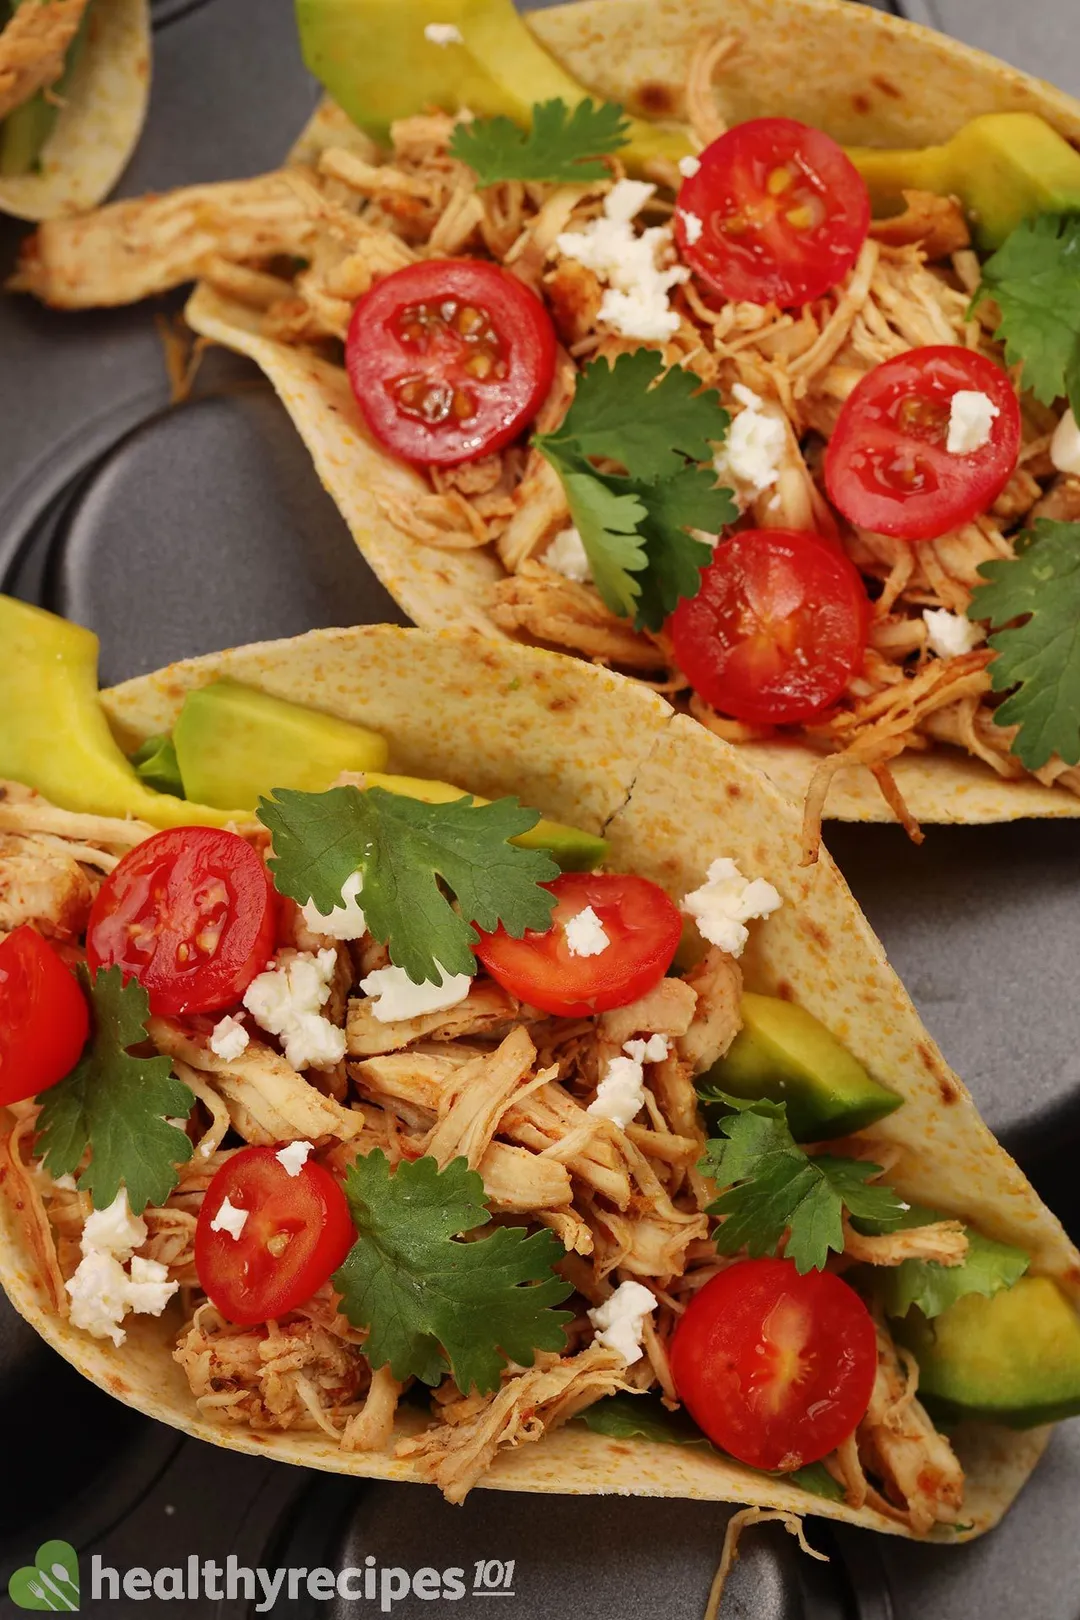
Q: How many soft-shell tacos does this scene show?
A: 3